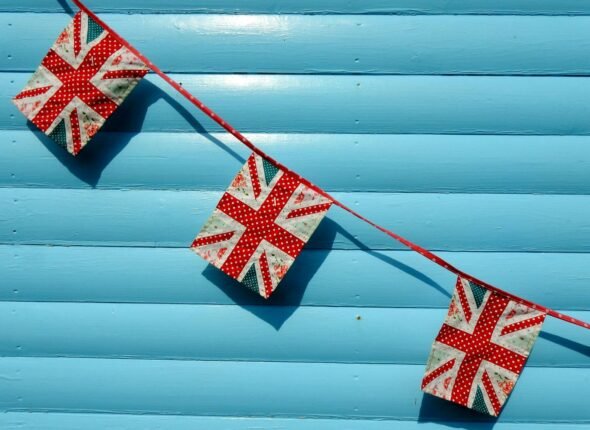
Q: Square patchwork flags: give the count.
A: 3